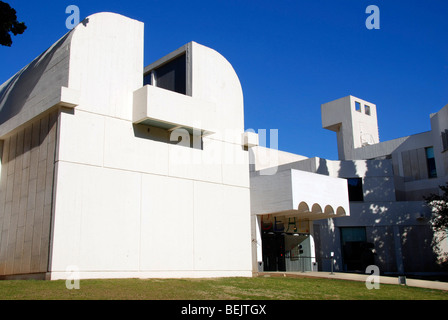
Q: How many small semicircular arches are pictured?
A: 4